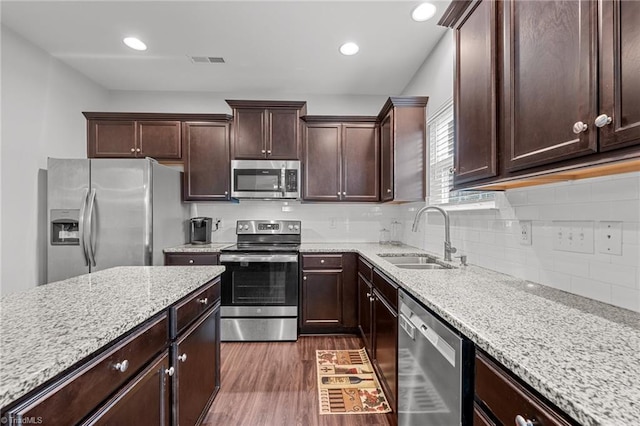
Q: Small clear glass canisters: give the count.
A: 2